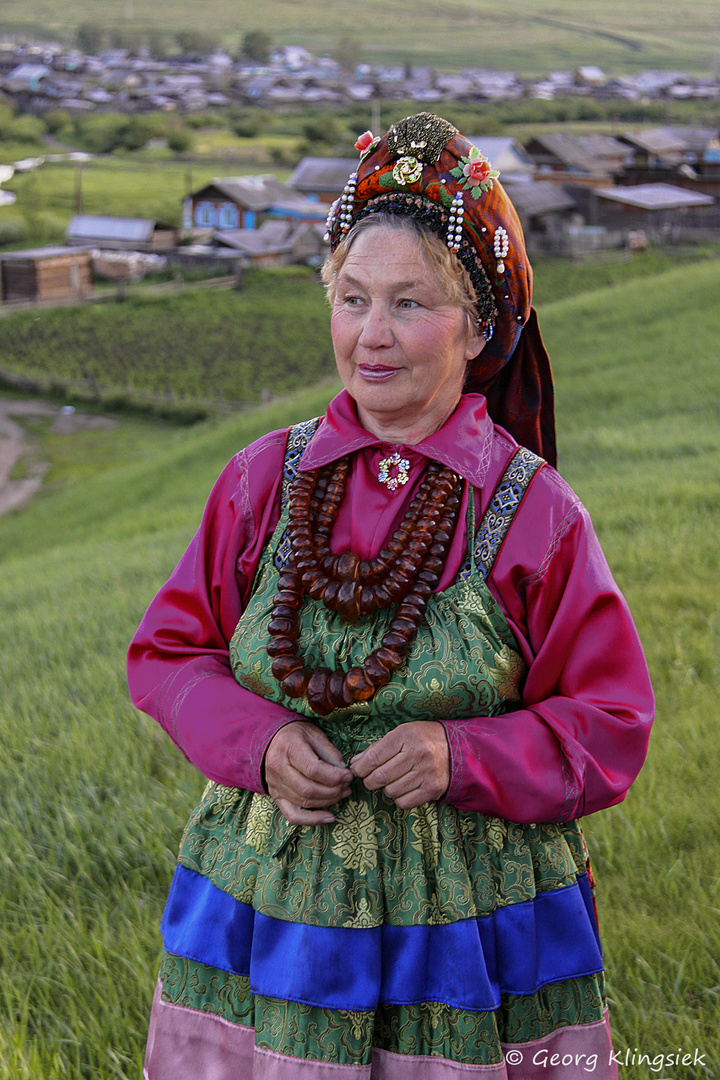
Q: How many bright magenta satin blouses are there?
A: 1